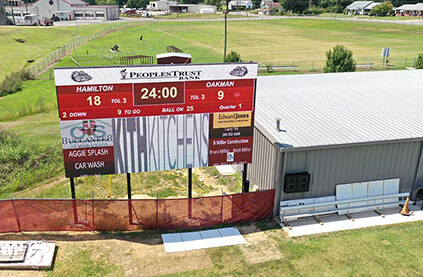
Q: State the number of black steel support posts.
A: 4